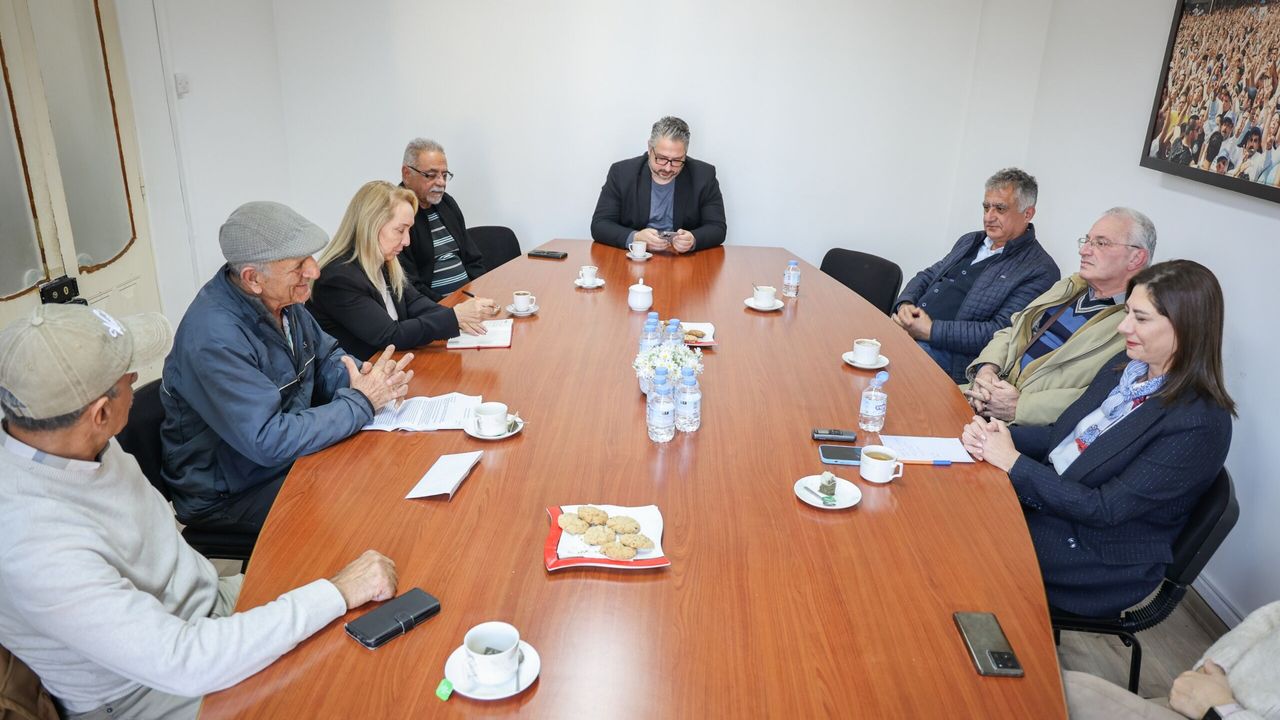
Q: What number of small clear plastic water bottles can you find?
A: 12